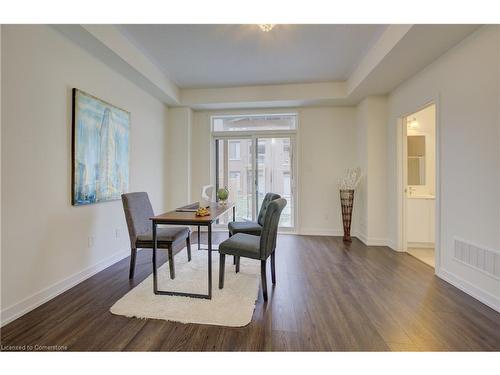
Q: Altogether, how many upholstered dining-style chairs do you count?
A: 3